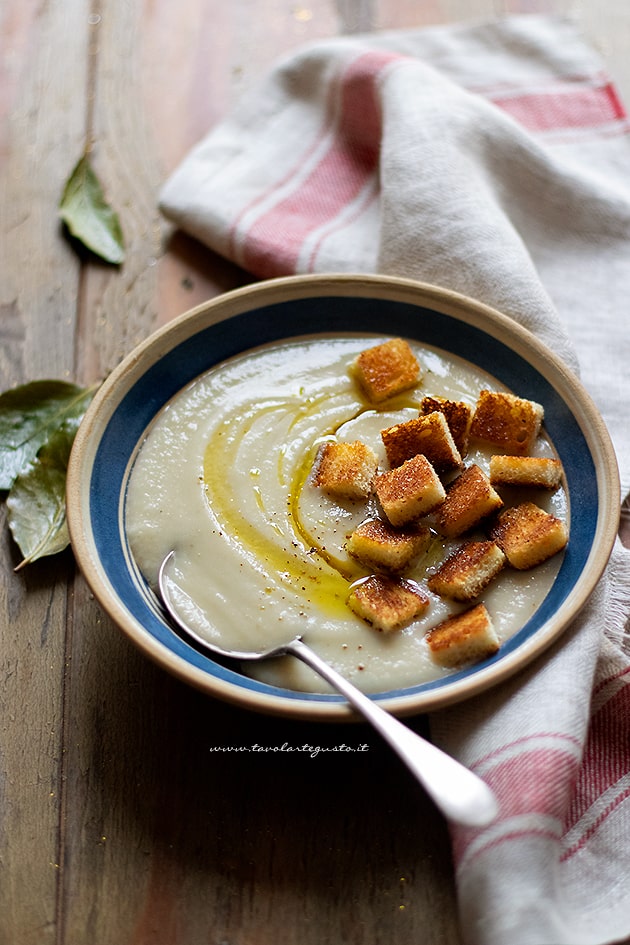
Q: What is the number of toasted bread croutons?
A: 13